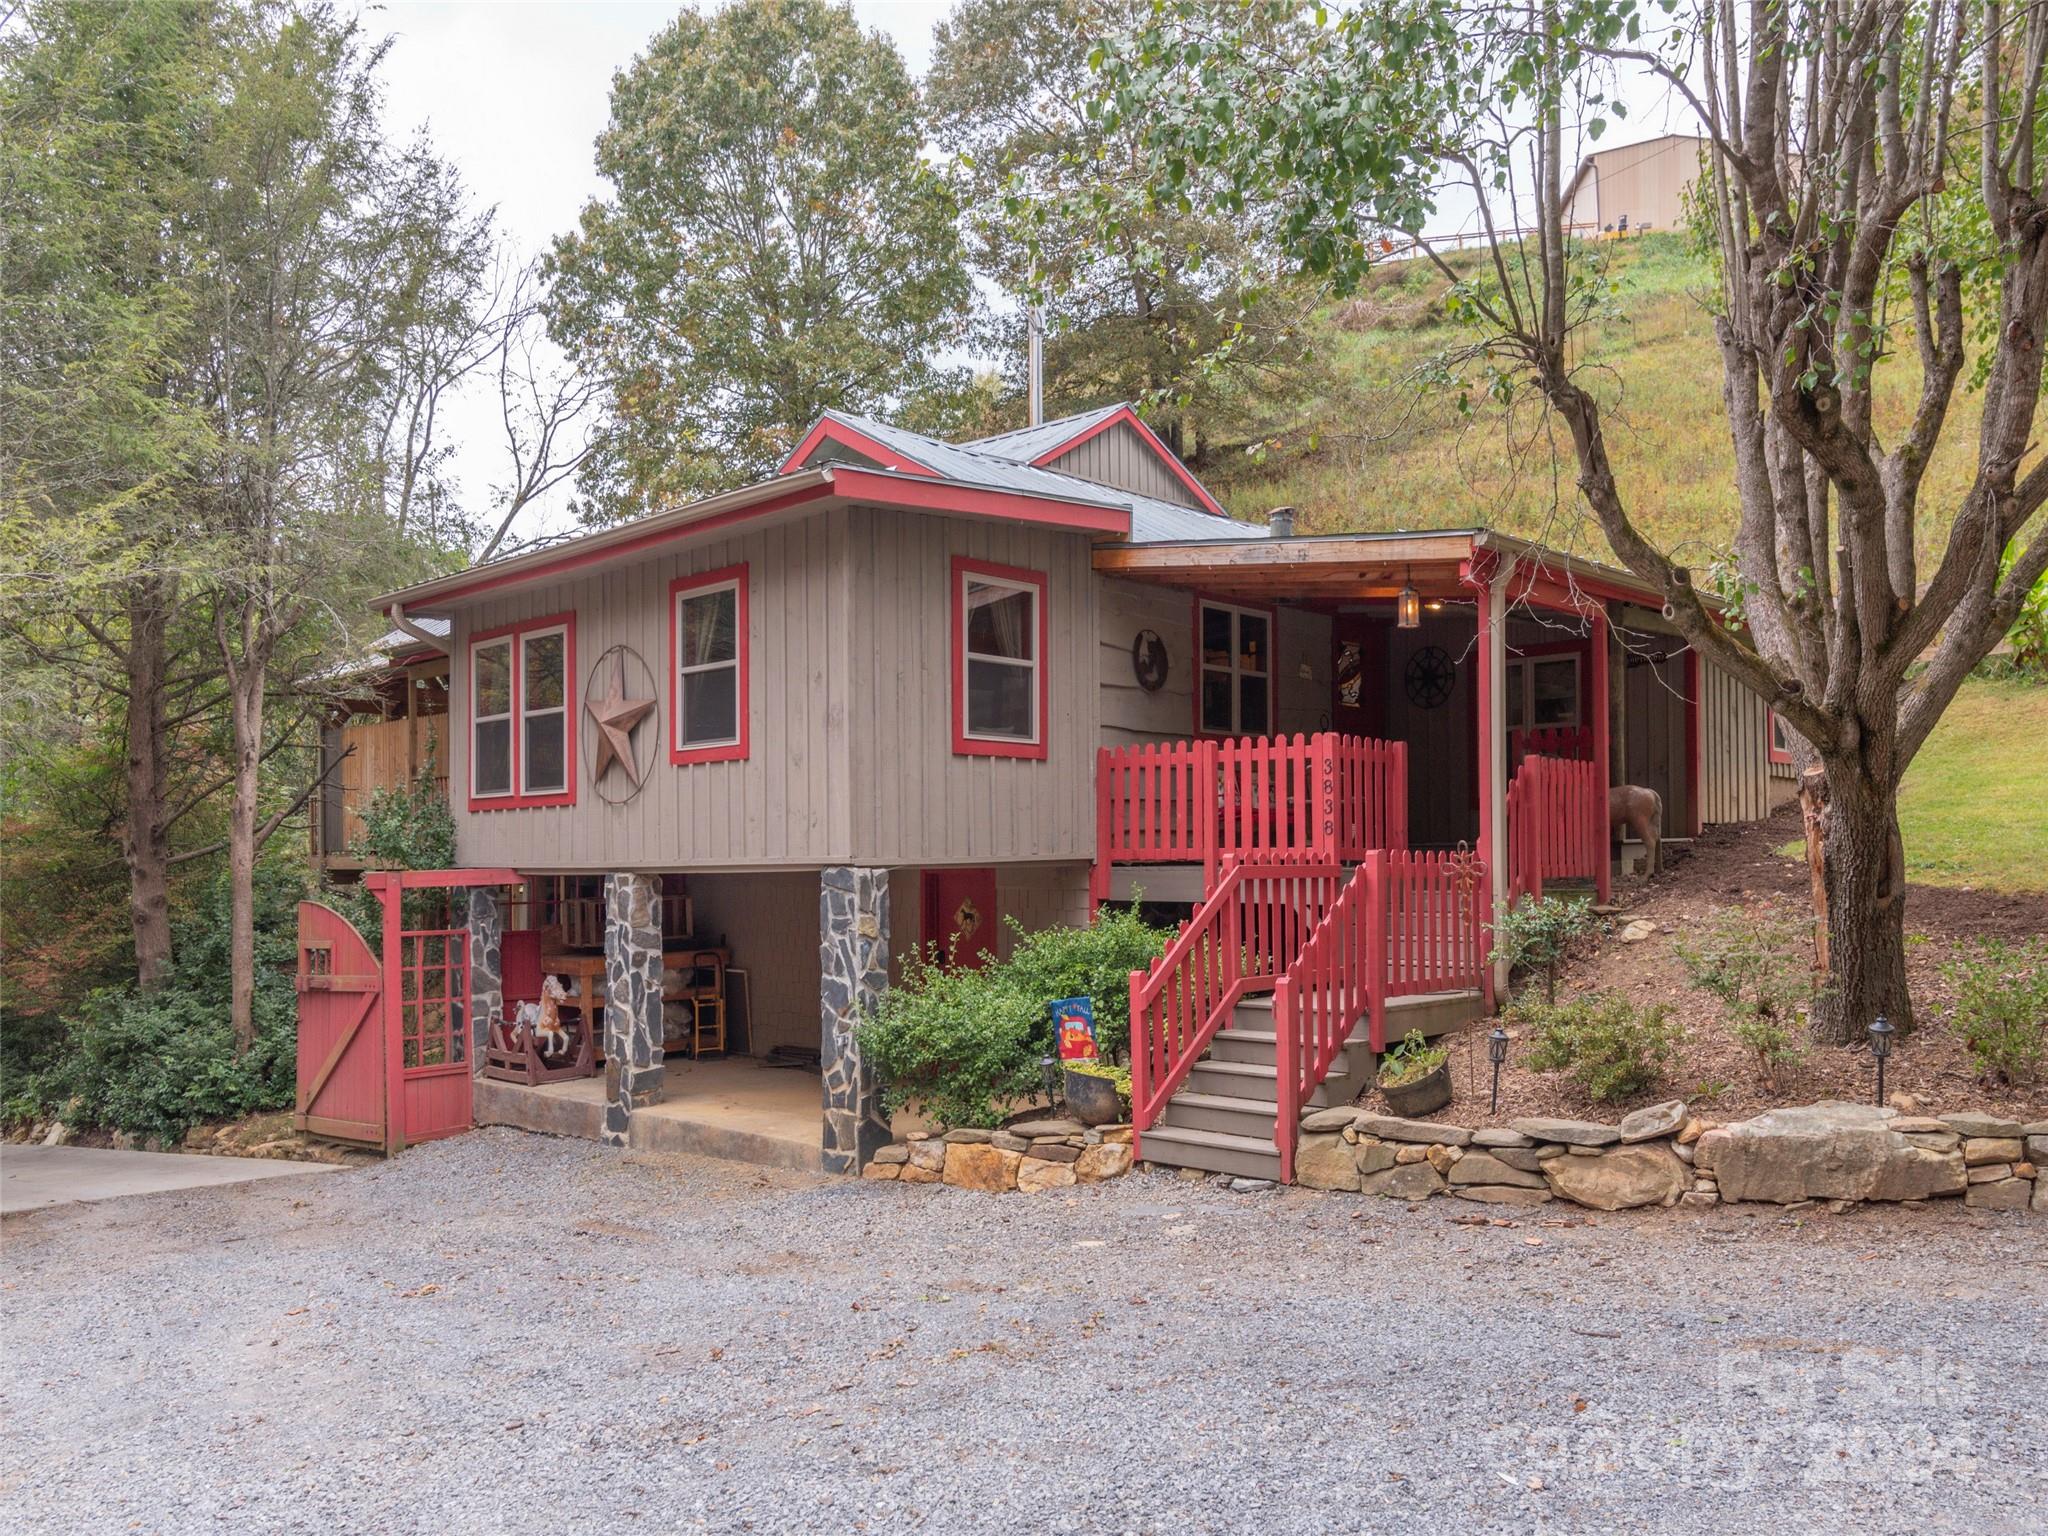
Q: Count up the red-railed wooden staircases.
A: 1